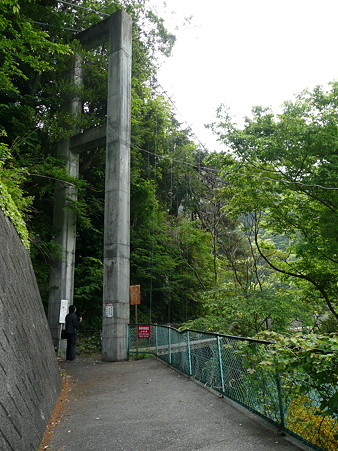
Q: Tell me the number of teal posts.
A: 6